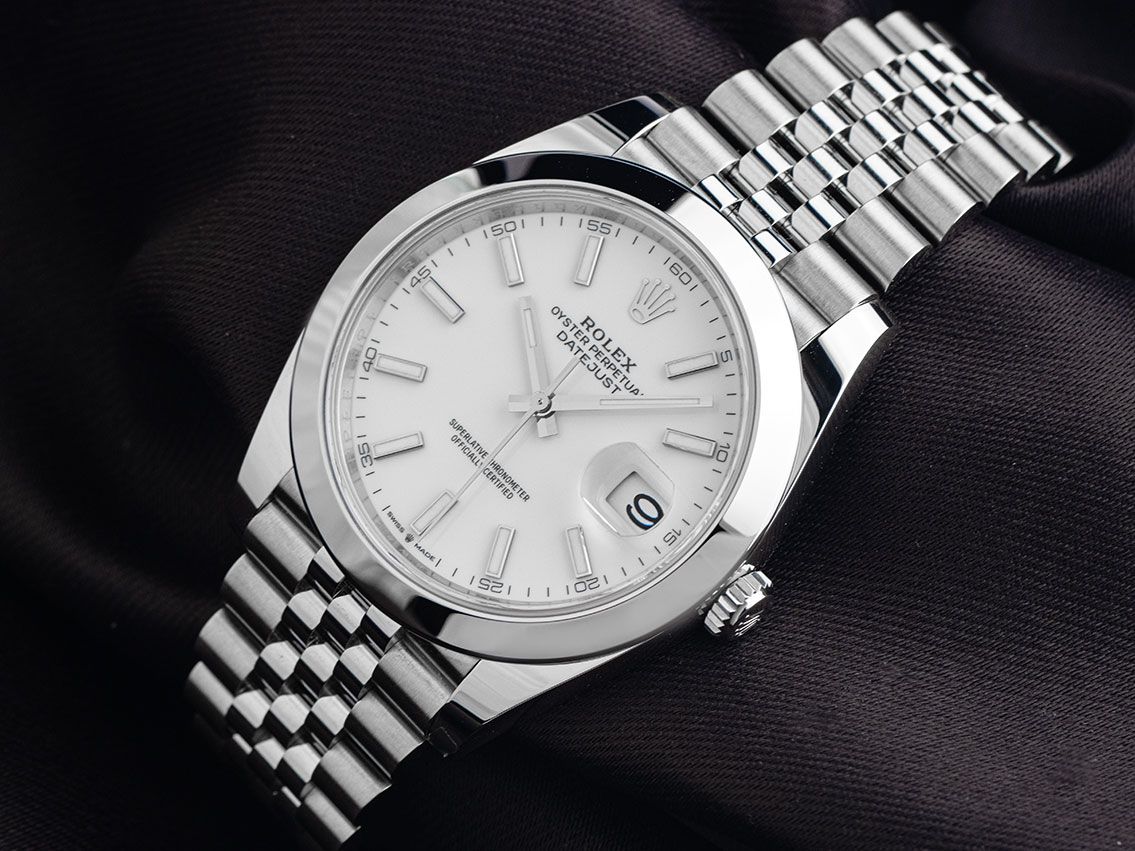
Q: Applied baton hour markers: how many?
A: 10